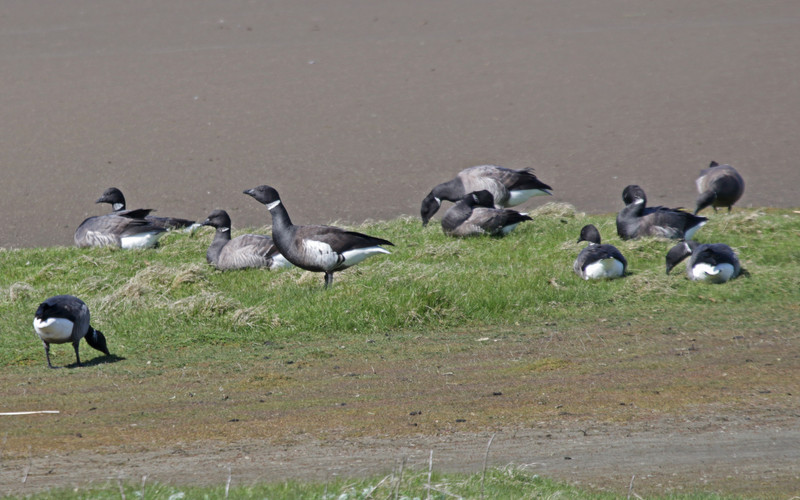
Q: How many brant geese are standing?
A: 4